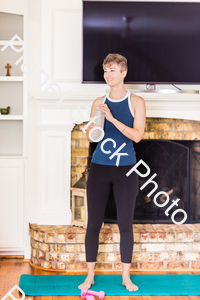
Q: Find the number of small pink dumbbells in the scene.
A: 2